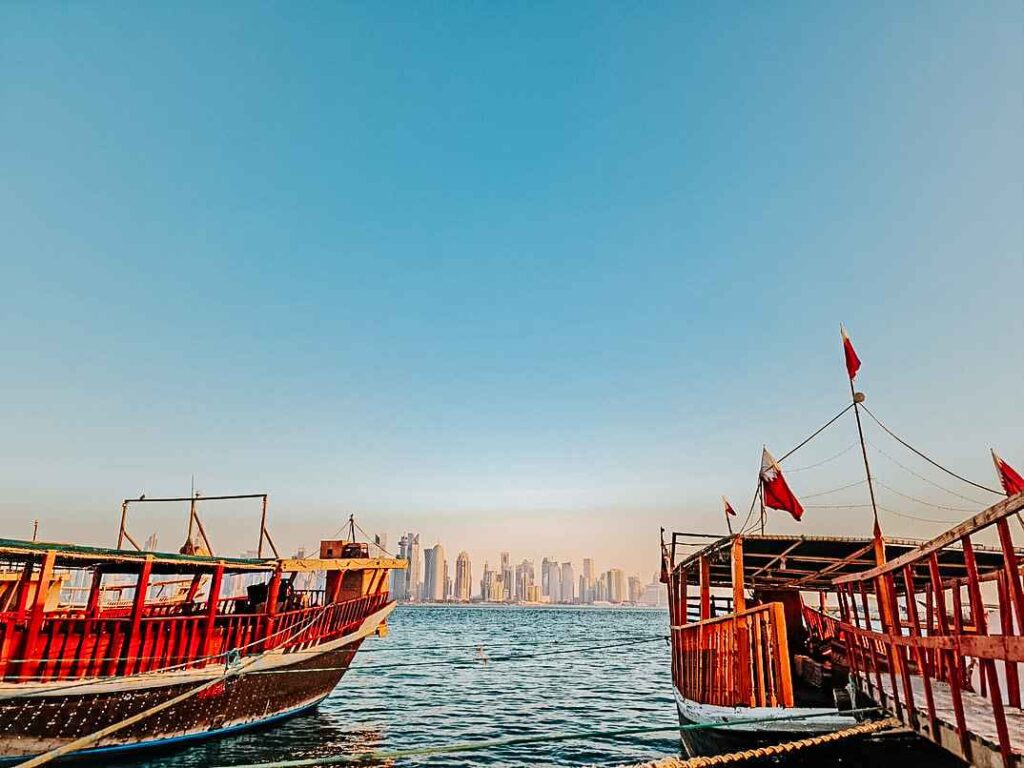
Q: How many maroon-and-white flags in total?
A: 4